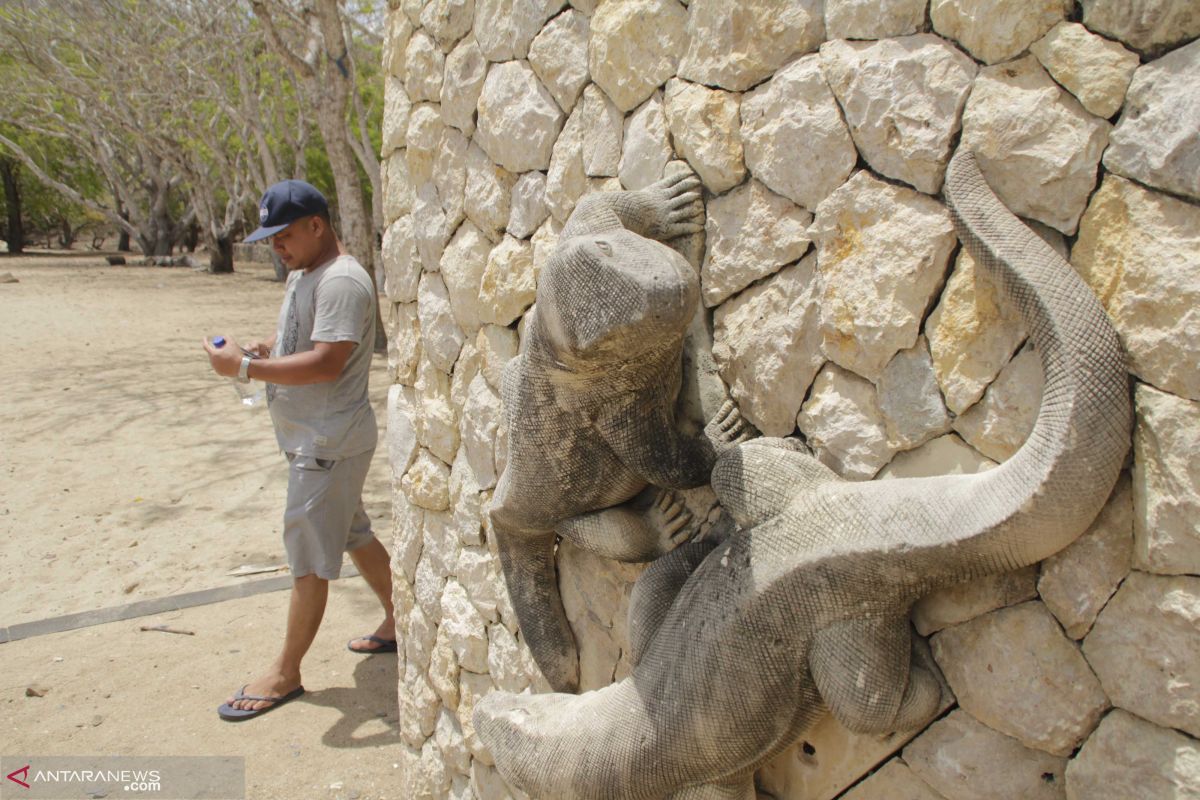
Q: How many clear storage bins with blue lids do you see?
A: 0